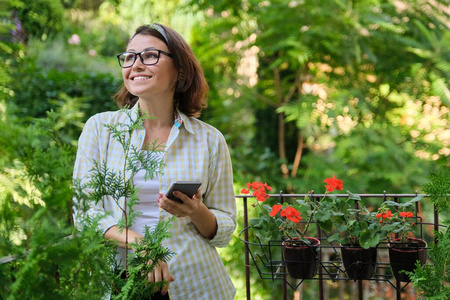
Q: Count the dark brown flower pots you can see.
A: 3